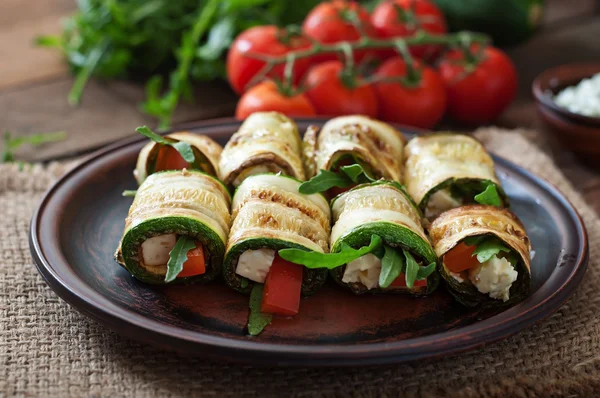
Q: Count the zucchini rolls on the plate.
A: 8